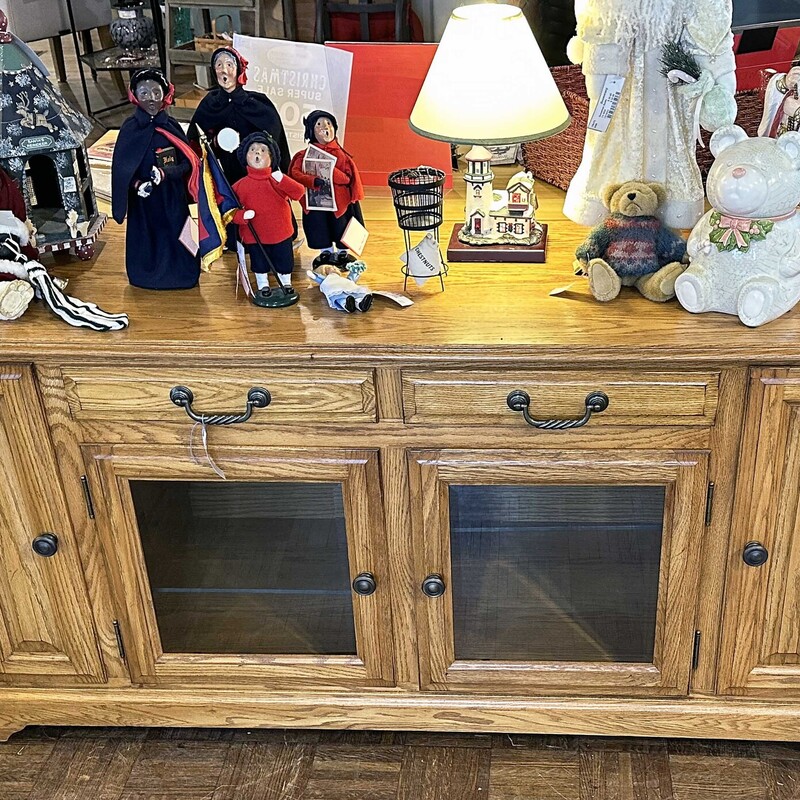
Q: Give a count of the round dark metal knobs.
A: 4